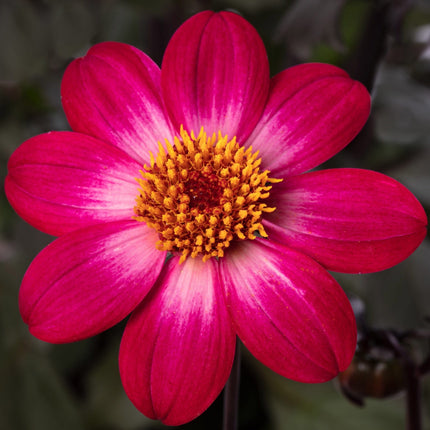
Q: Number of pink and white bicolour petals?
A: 8